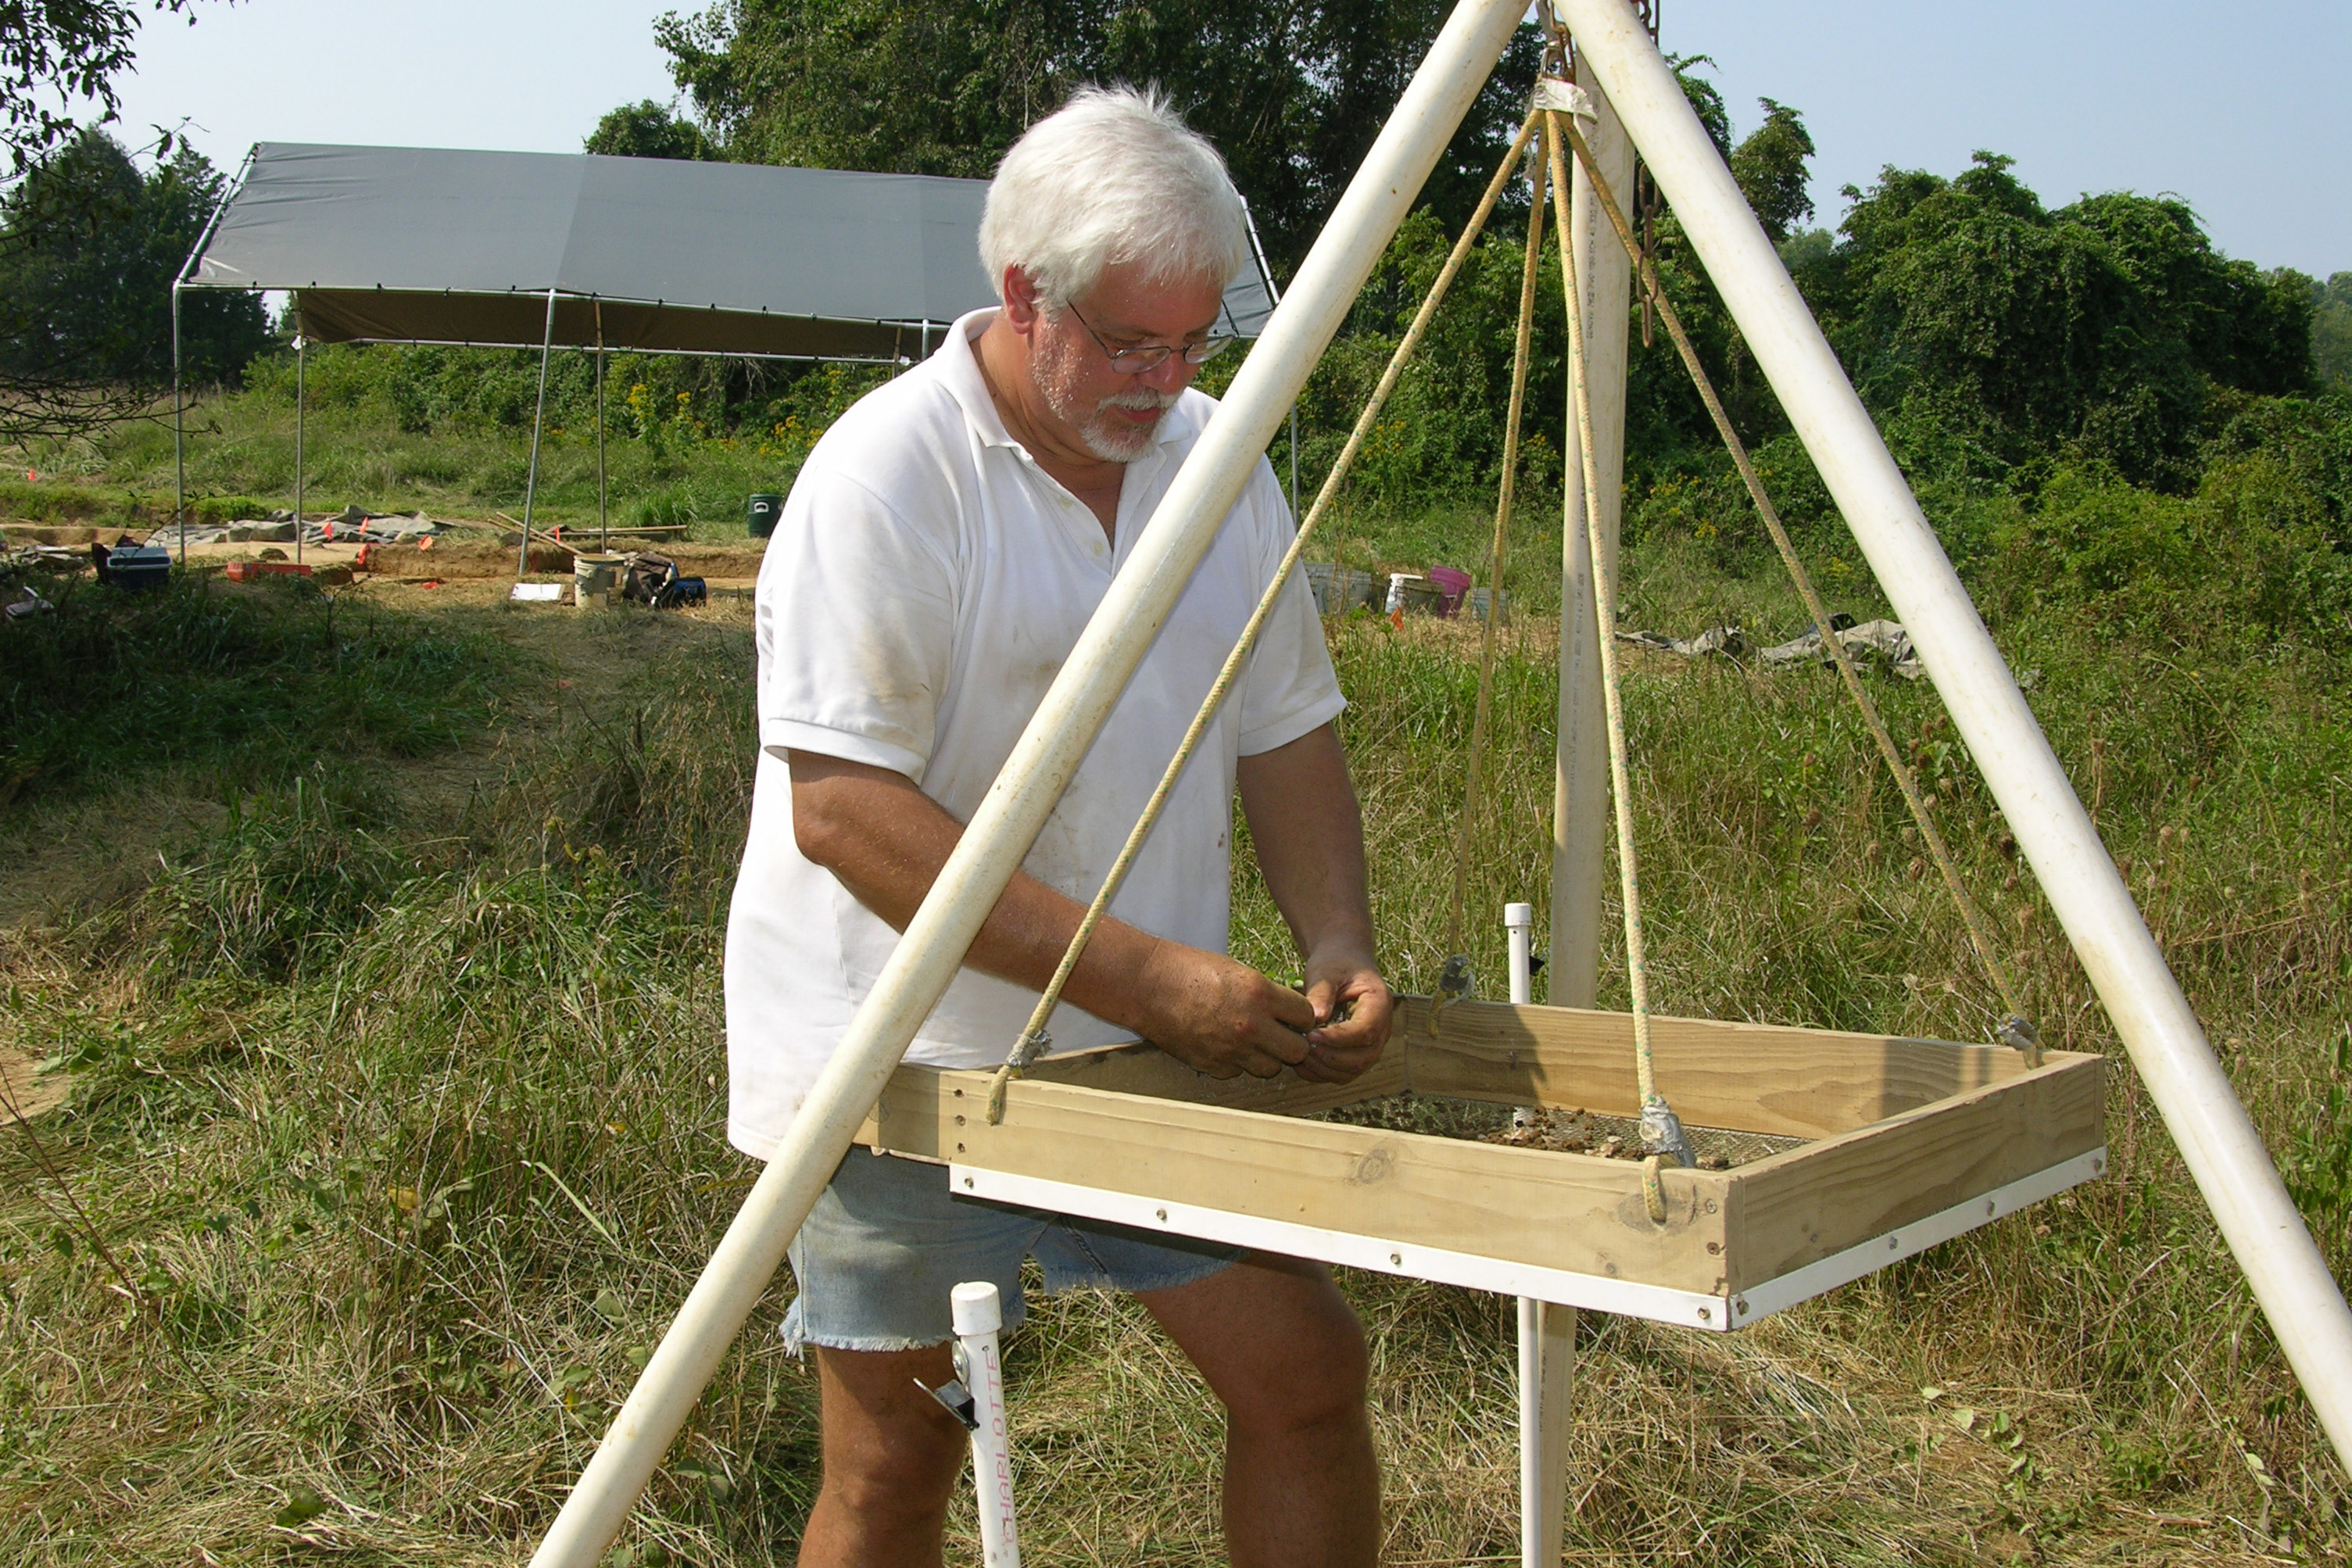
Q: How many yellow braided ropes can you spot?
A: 4